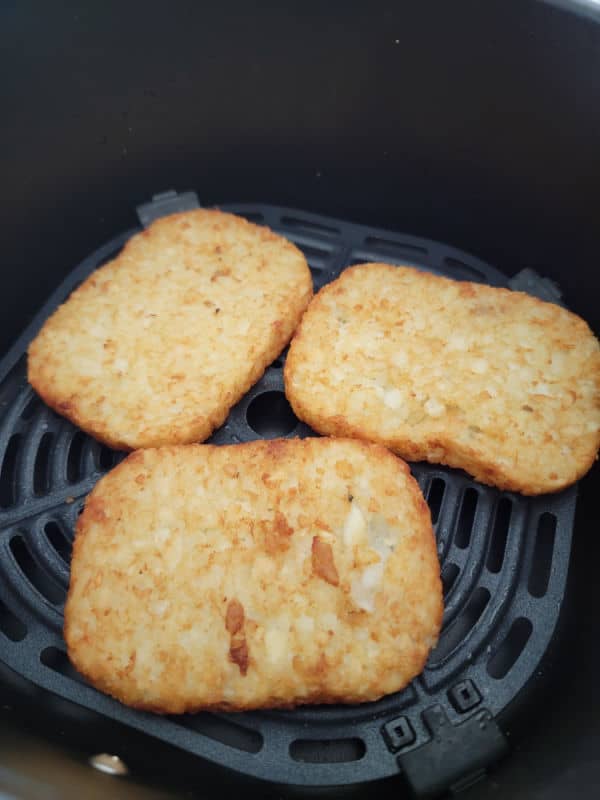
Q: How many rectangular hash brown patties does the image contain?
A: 3